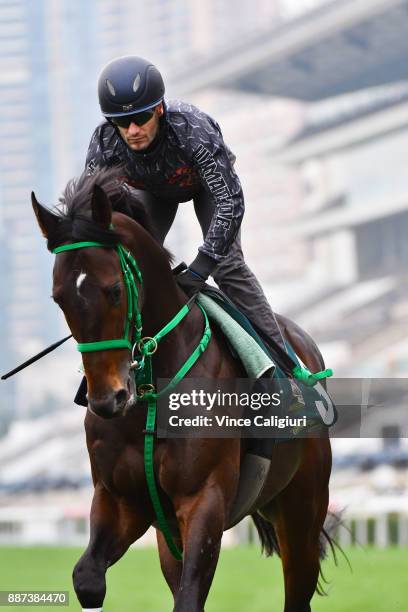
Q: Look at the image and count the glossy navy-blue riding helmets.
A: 1